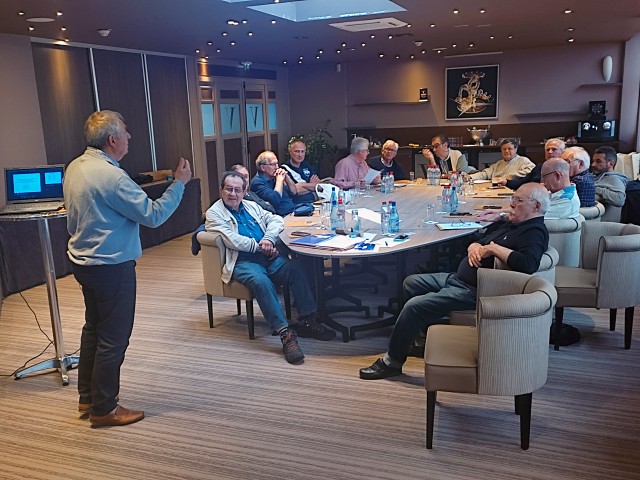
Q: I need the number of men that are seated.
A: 13